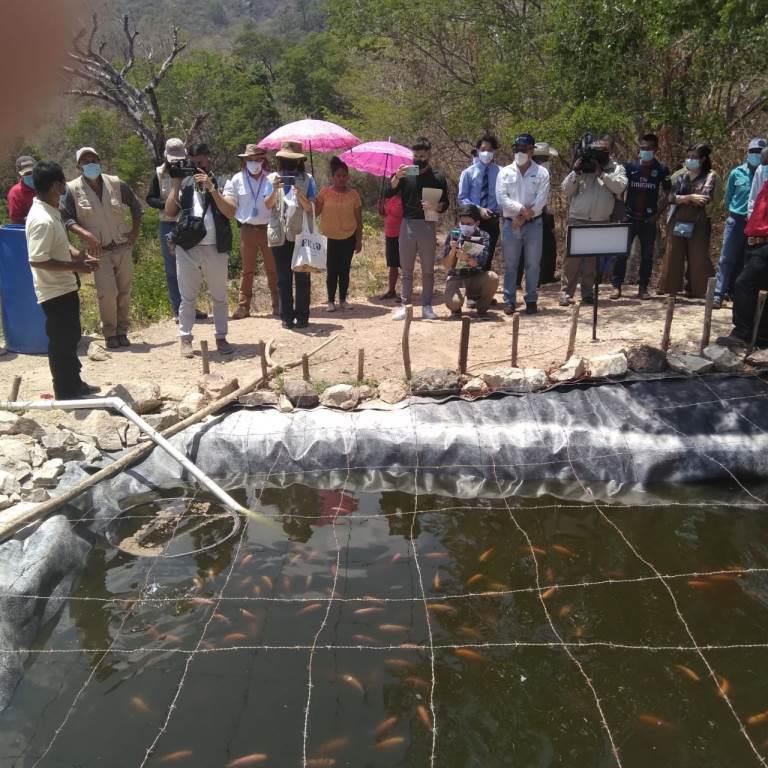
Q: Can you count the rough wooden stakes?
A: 12